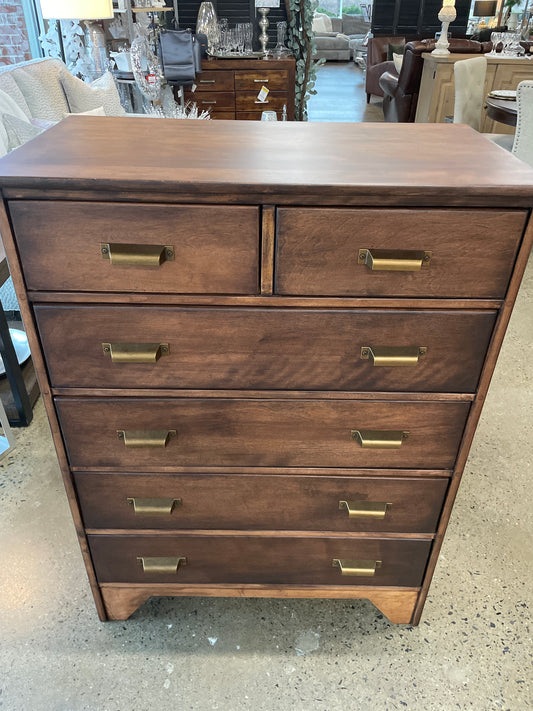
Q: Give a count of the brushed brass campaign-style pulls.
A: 10